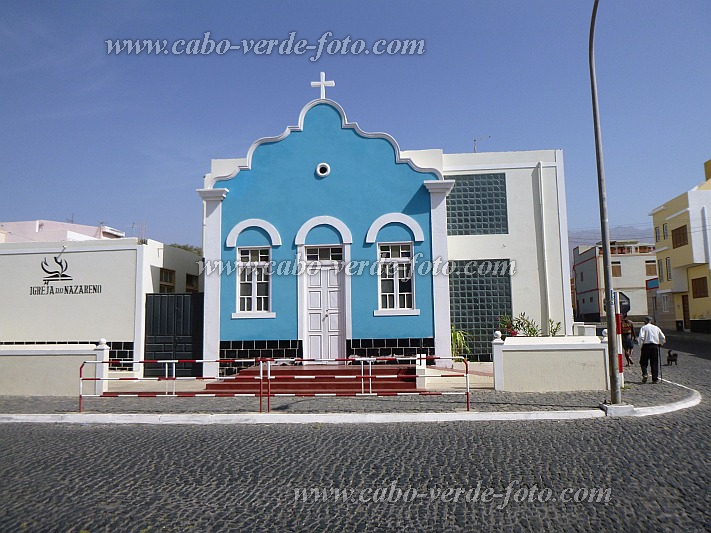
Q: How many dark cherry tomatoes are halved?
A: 0